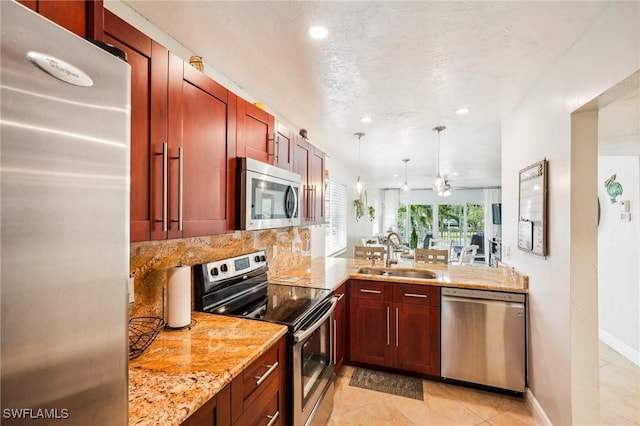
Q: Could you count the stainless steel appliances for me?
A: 4